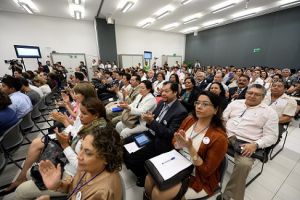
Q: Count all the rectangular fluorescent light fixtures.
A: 14